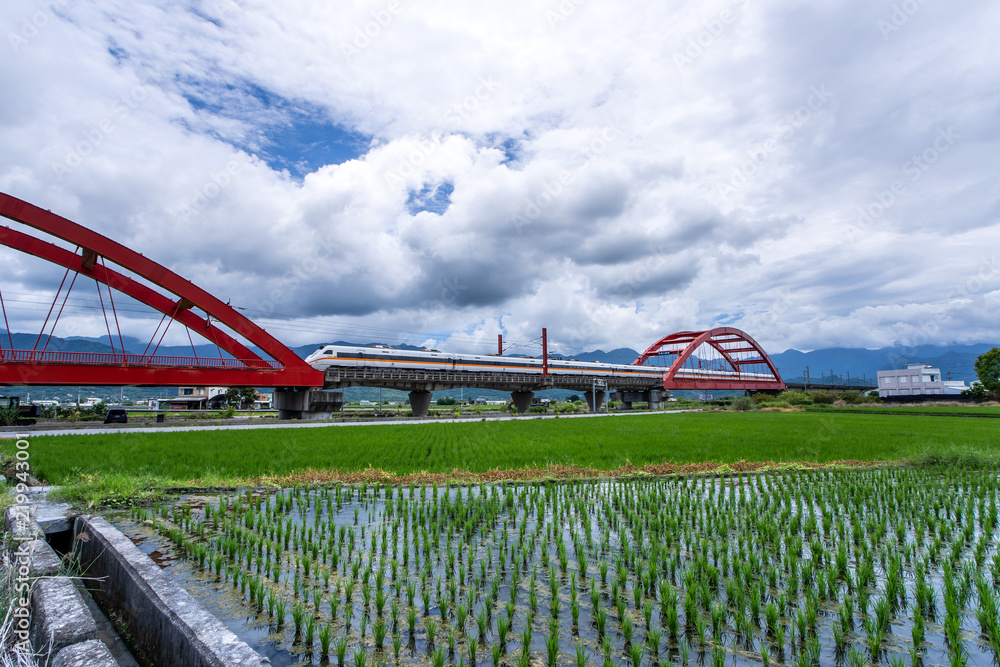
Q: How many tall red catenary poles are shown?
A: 2